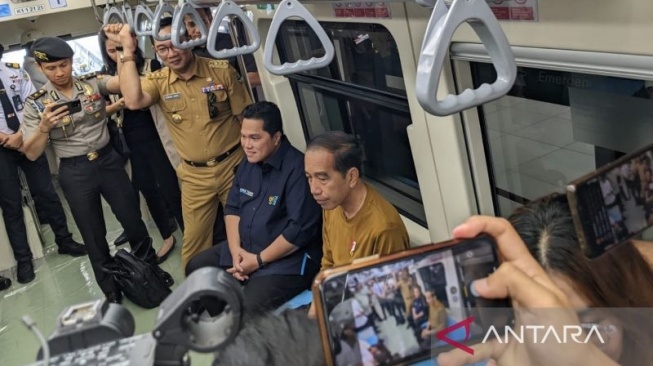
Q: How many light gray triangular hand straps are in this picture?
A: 8